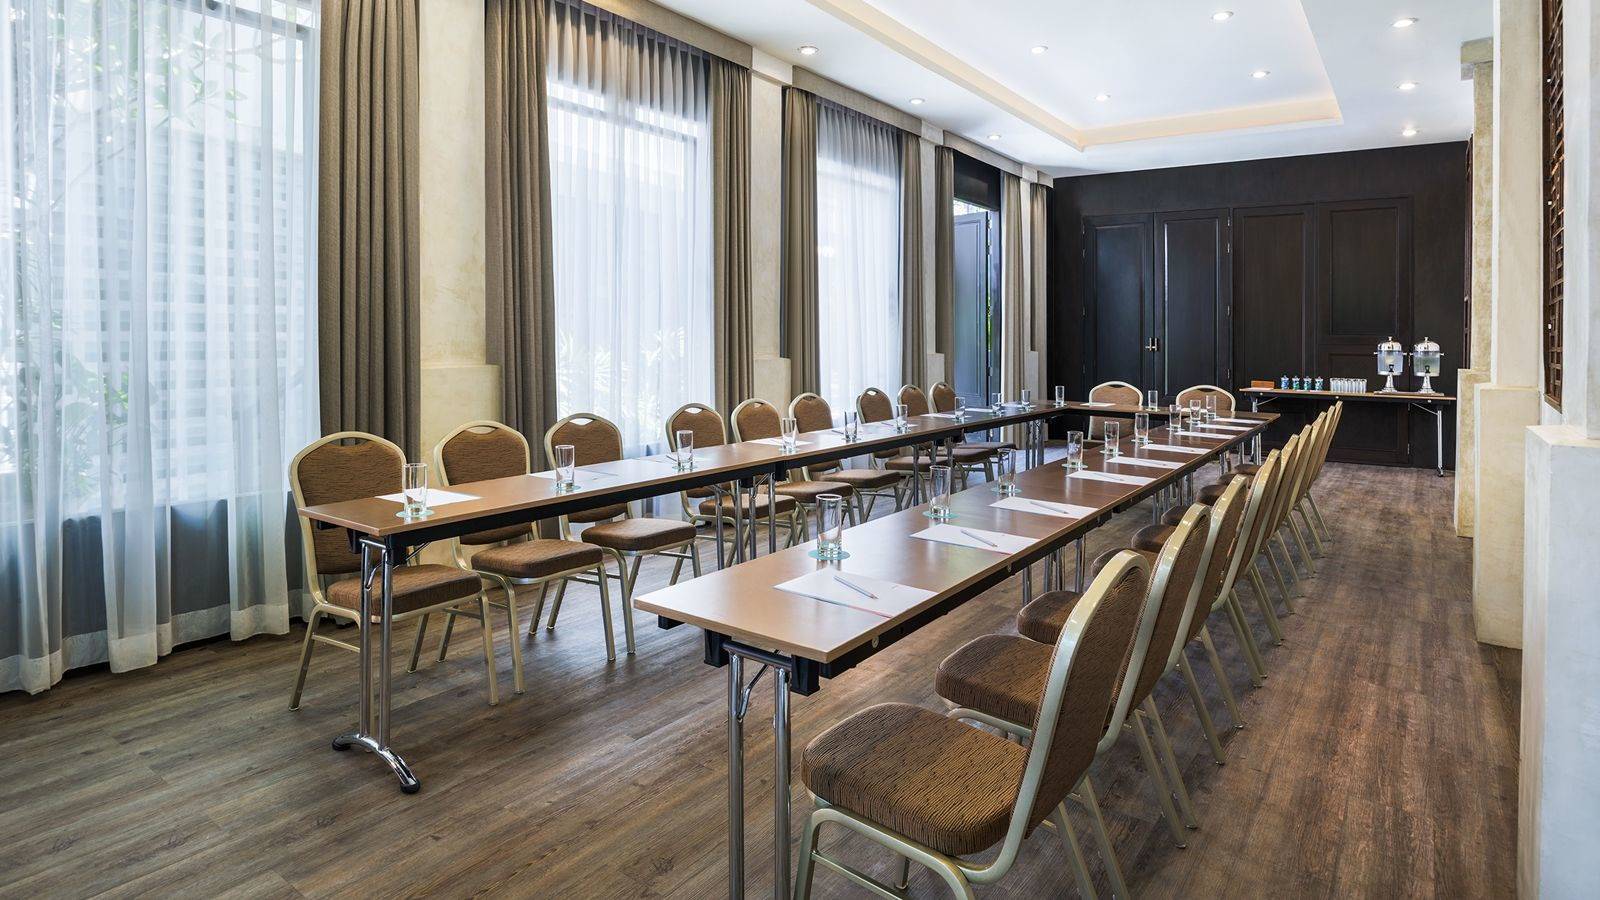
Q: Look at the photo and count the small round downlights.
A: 10